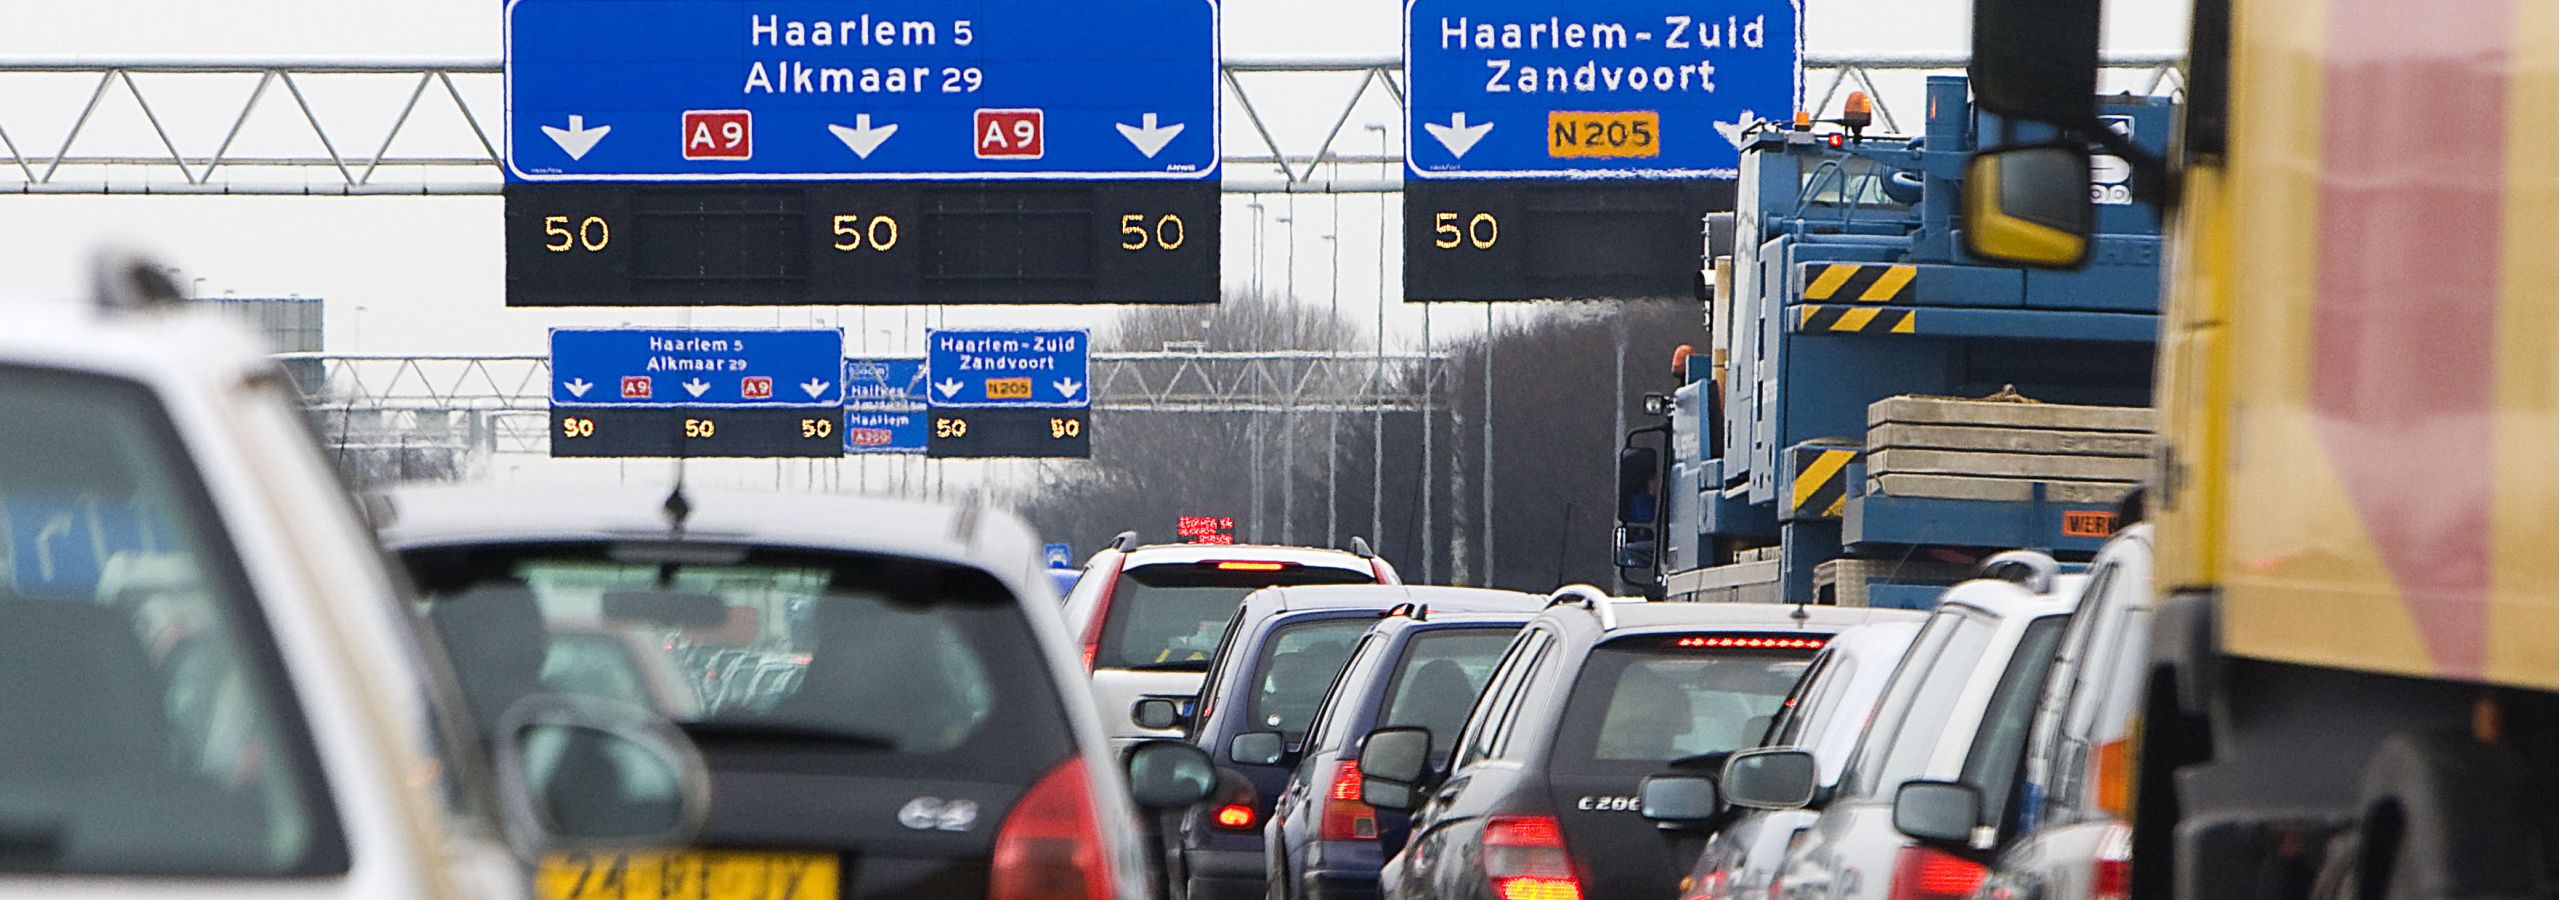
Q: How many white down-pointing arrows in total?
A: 10